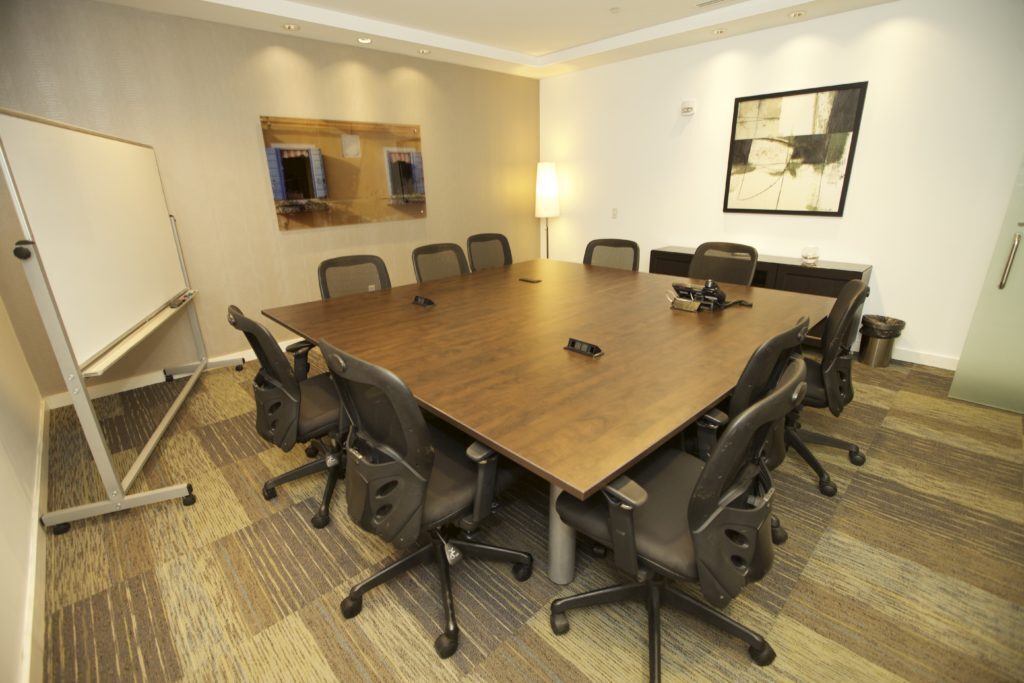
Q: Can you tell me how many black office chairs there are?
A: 10